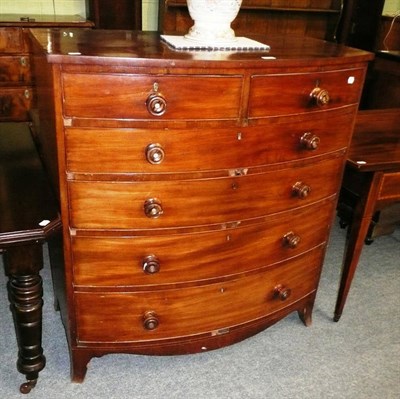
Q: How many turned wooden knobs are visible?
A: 10